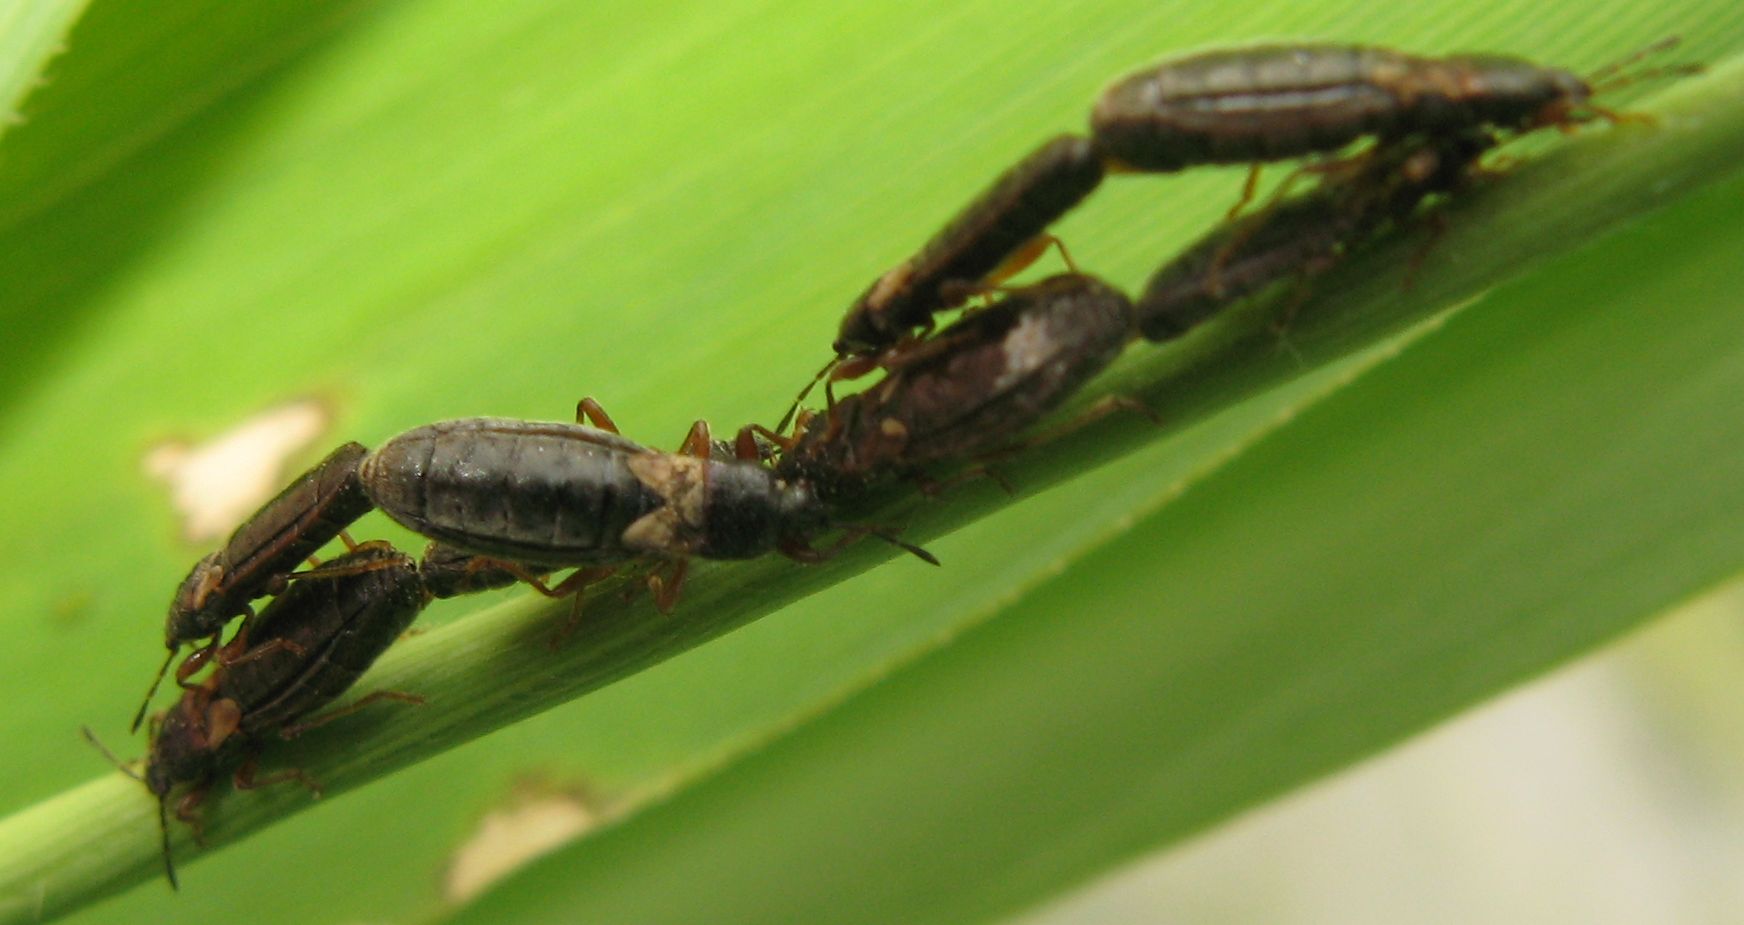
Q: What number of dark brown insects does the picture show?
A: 8